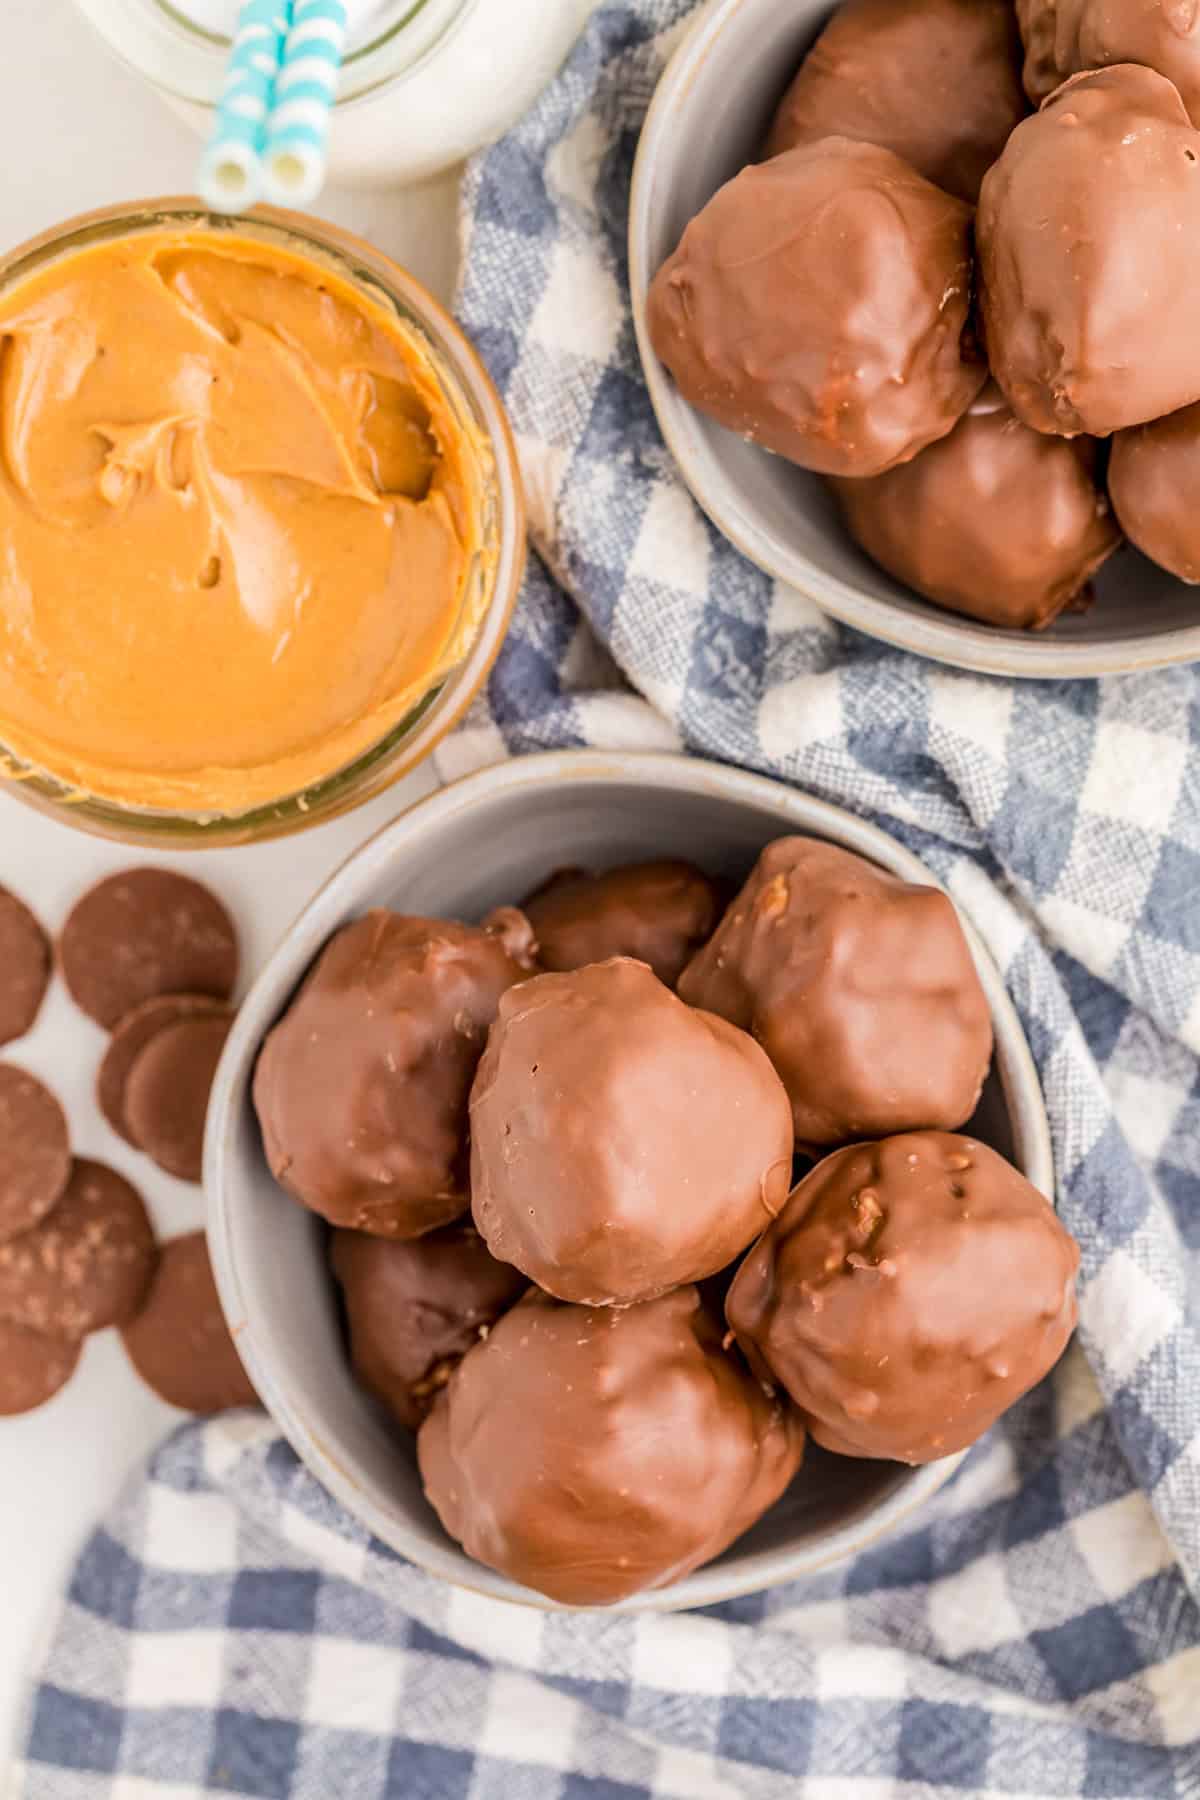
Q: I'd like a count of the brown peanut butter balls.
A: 13